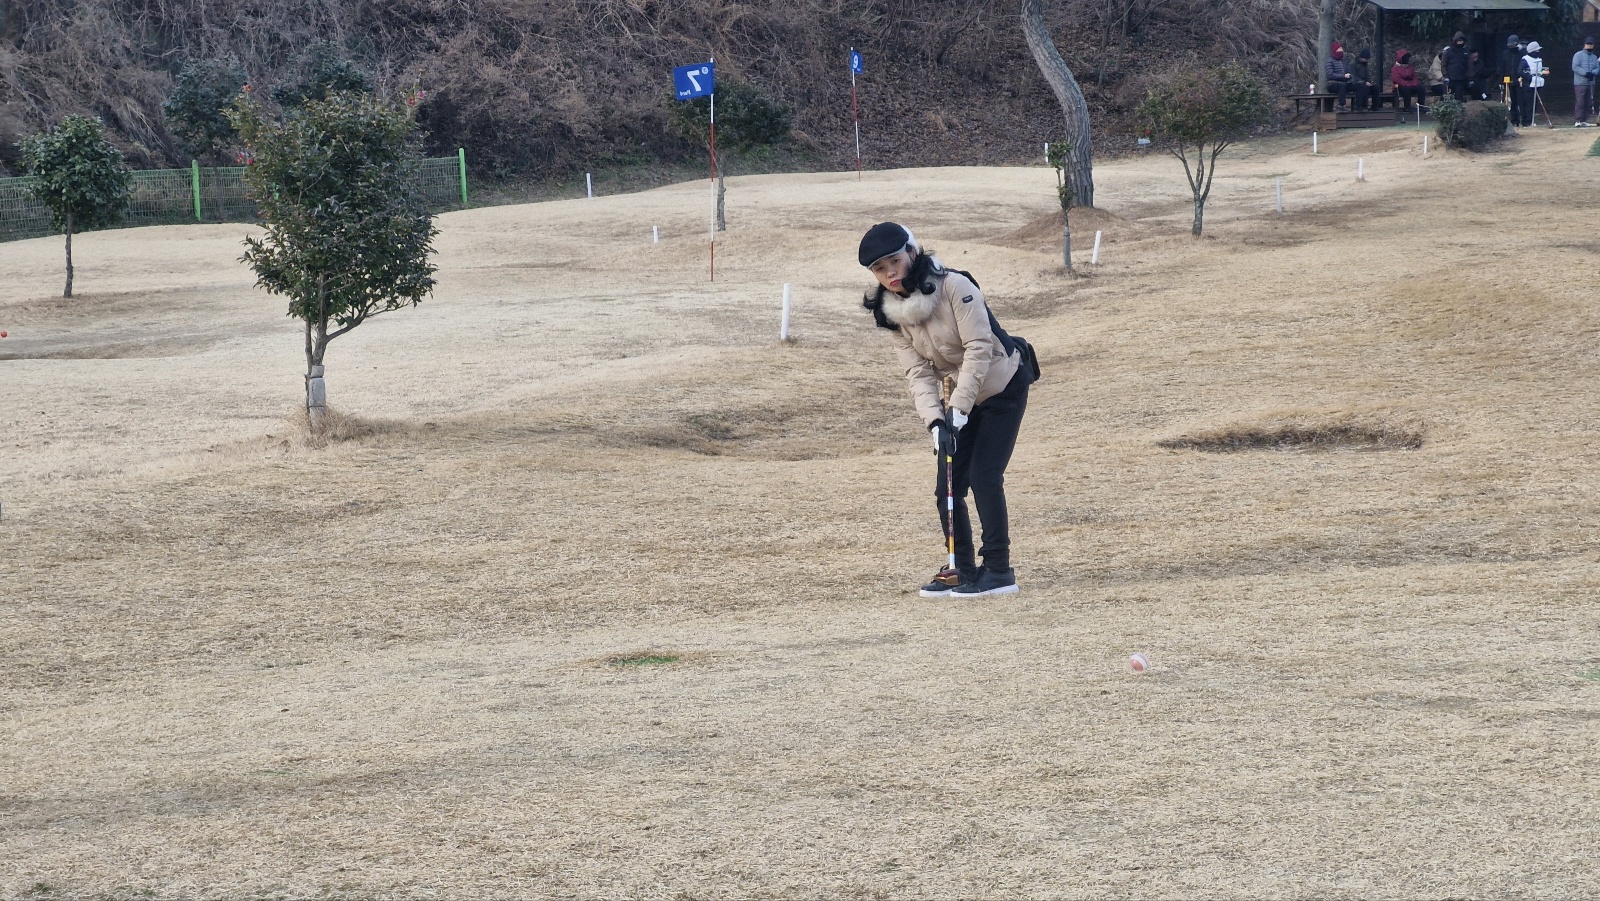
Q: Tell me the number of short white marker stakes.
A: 9